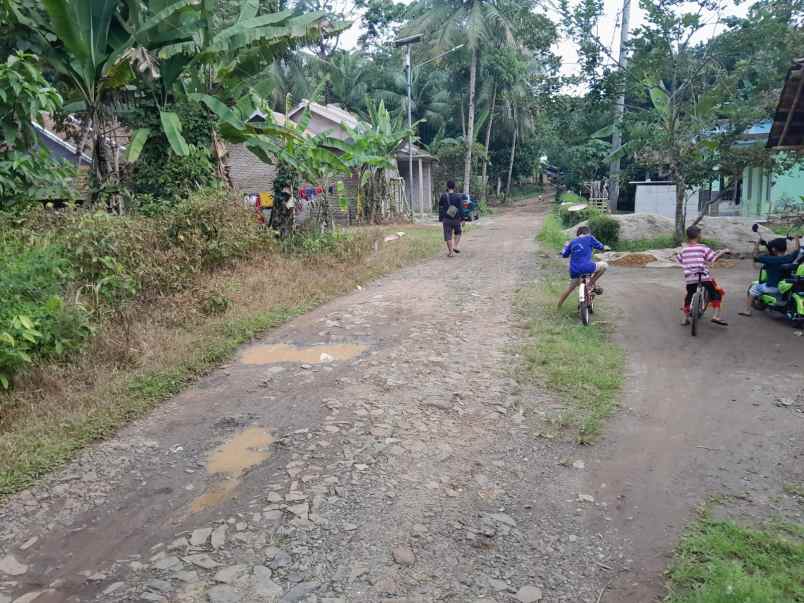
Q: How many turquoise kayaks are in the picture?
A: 0